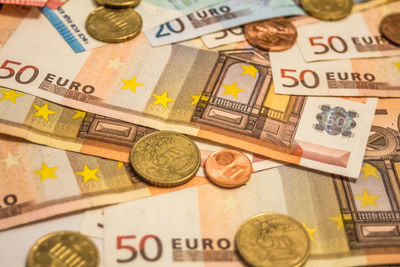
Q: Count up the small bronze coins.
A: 3